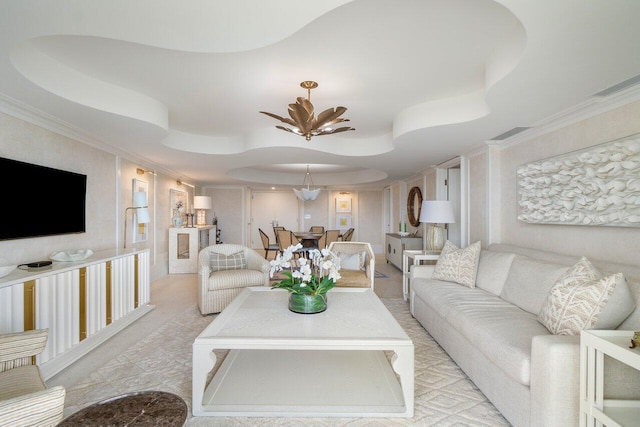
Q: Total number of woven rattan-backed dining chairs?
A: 6